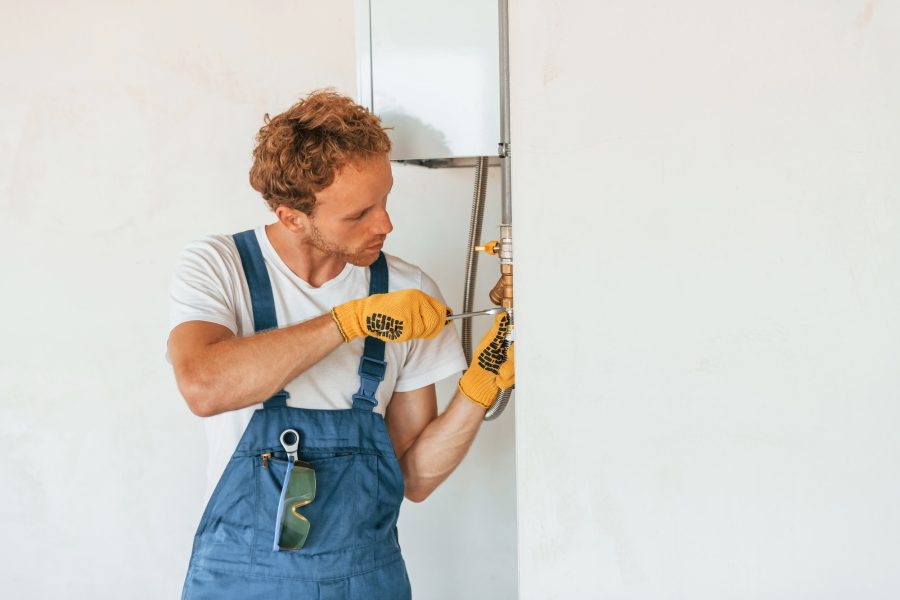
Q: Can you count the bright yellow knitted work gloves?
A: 2